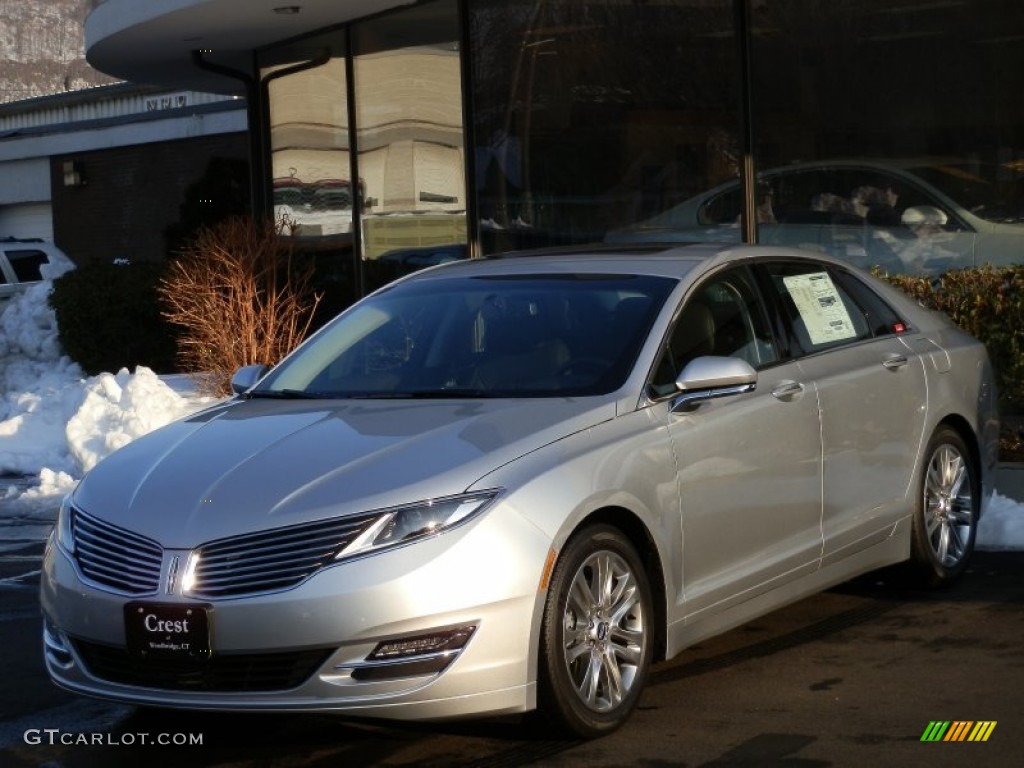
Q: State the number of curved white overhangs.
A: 1